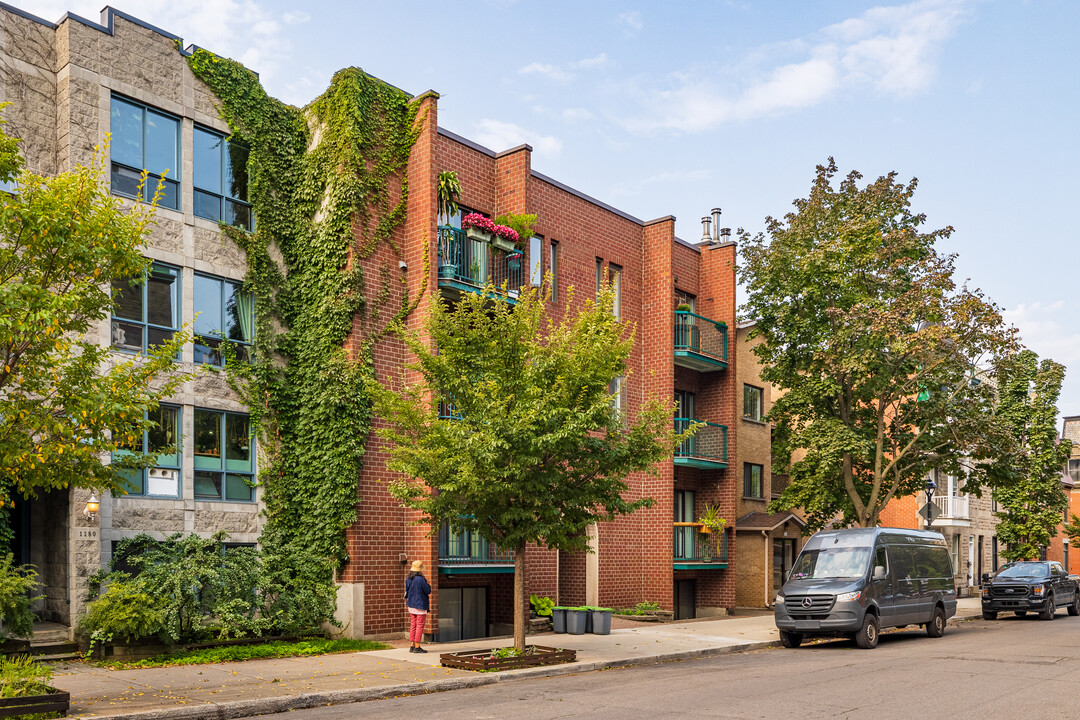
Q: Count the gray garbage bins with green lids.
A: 4